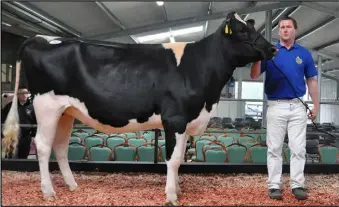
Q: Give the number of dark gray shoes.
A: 2